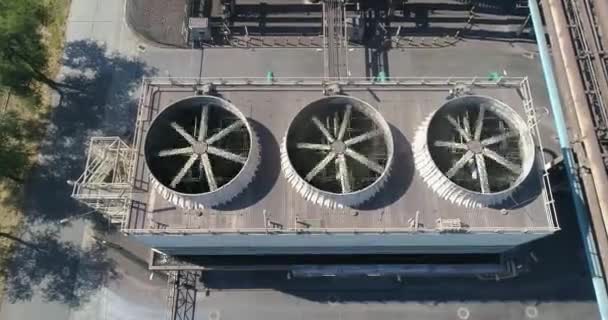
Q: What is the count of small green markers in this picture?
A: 3